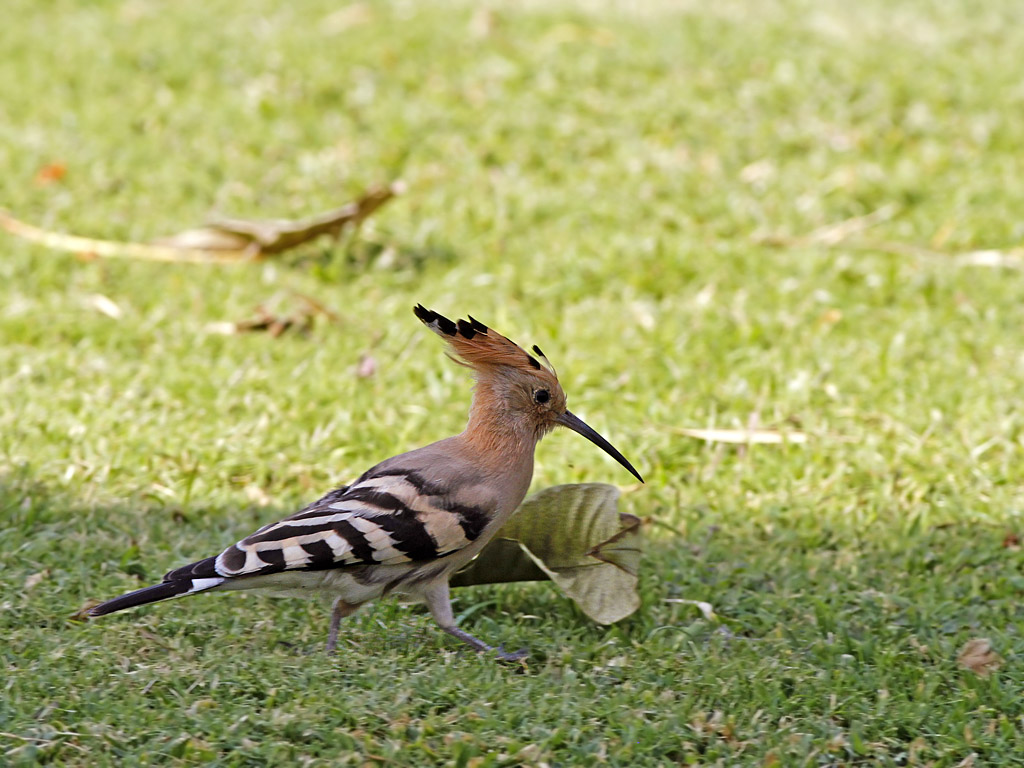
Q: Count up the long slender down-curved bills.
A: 1